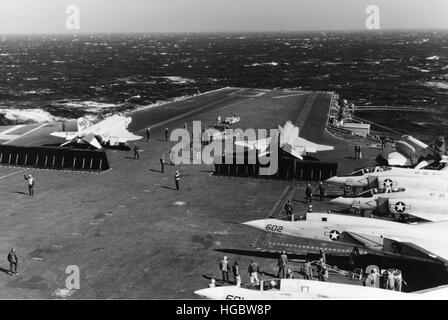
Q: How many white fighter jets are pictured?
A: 6